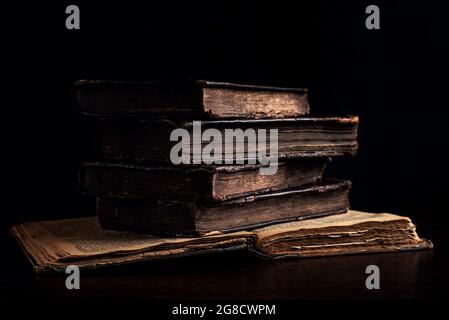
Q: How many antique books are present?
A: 5